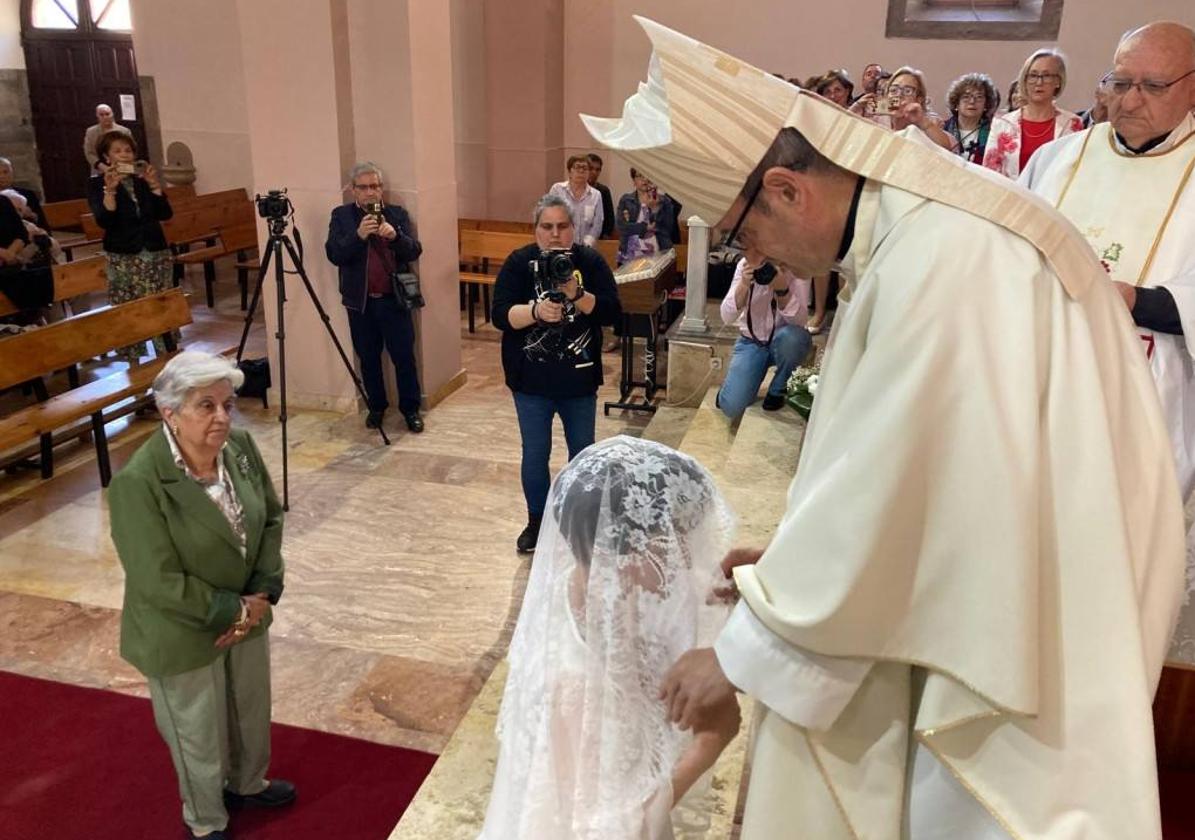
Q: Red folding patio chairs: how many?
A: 0